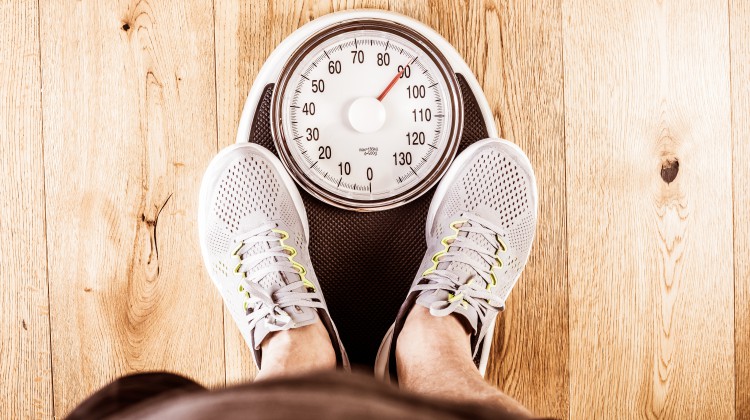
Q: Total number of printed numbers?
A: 14